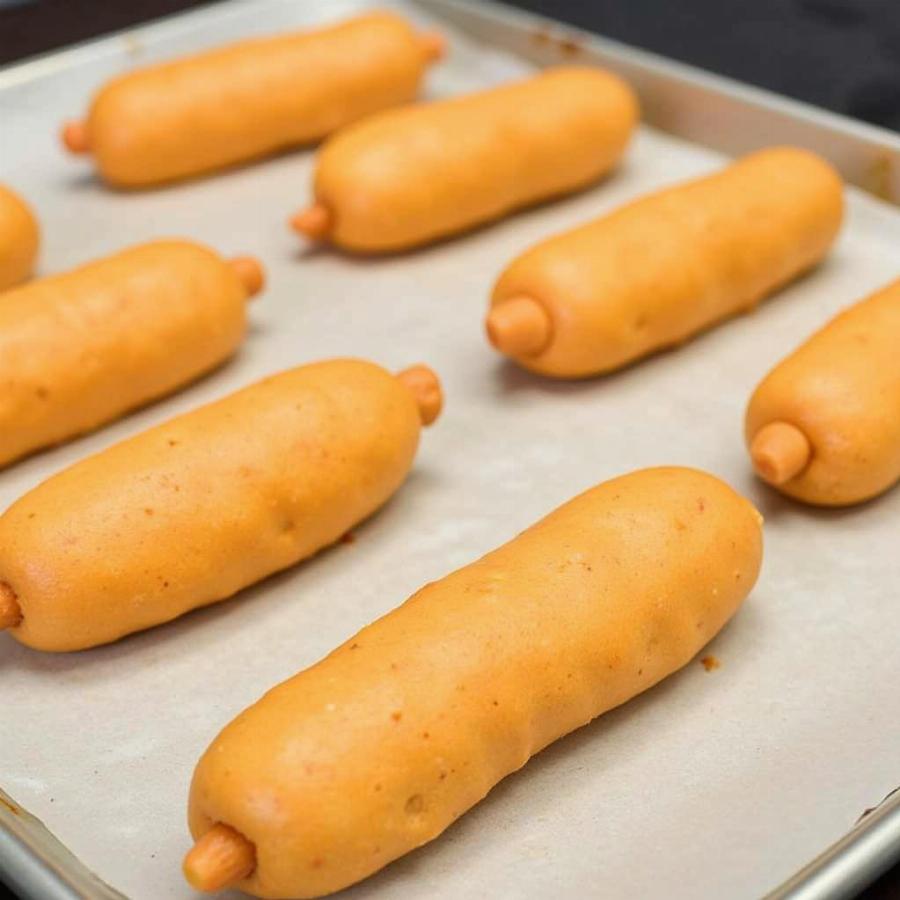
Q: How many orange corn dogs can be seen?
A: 8